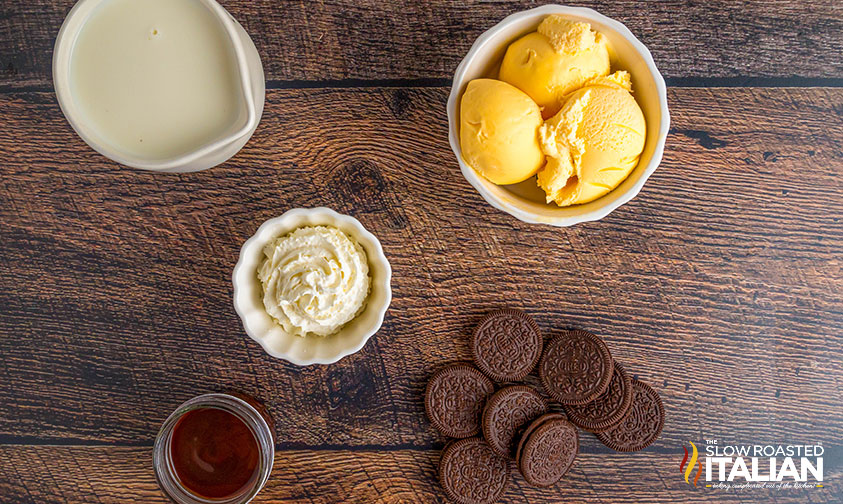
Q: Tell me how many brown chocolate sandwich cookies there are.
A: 8